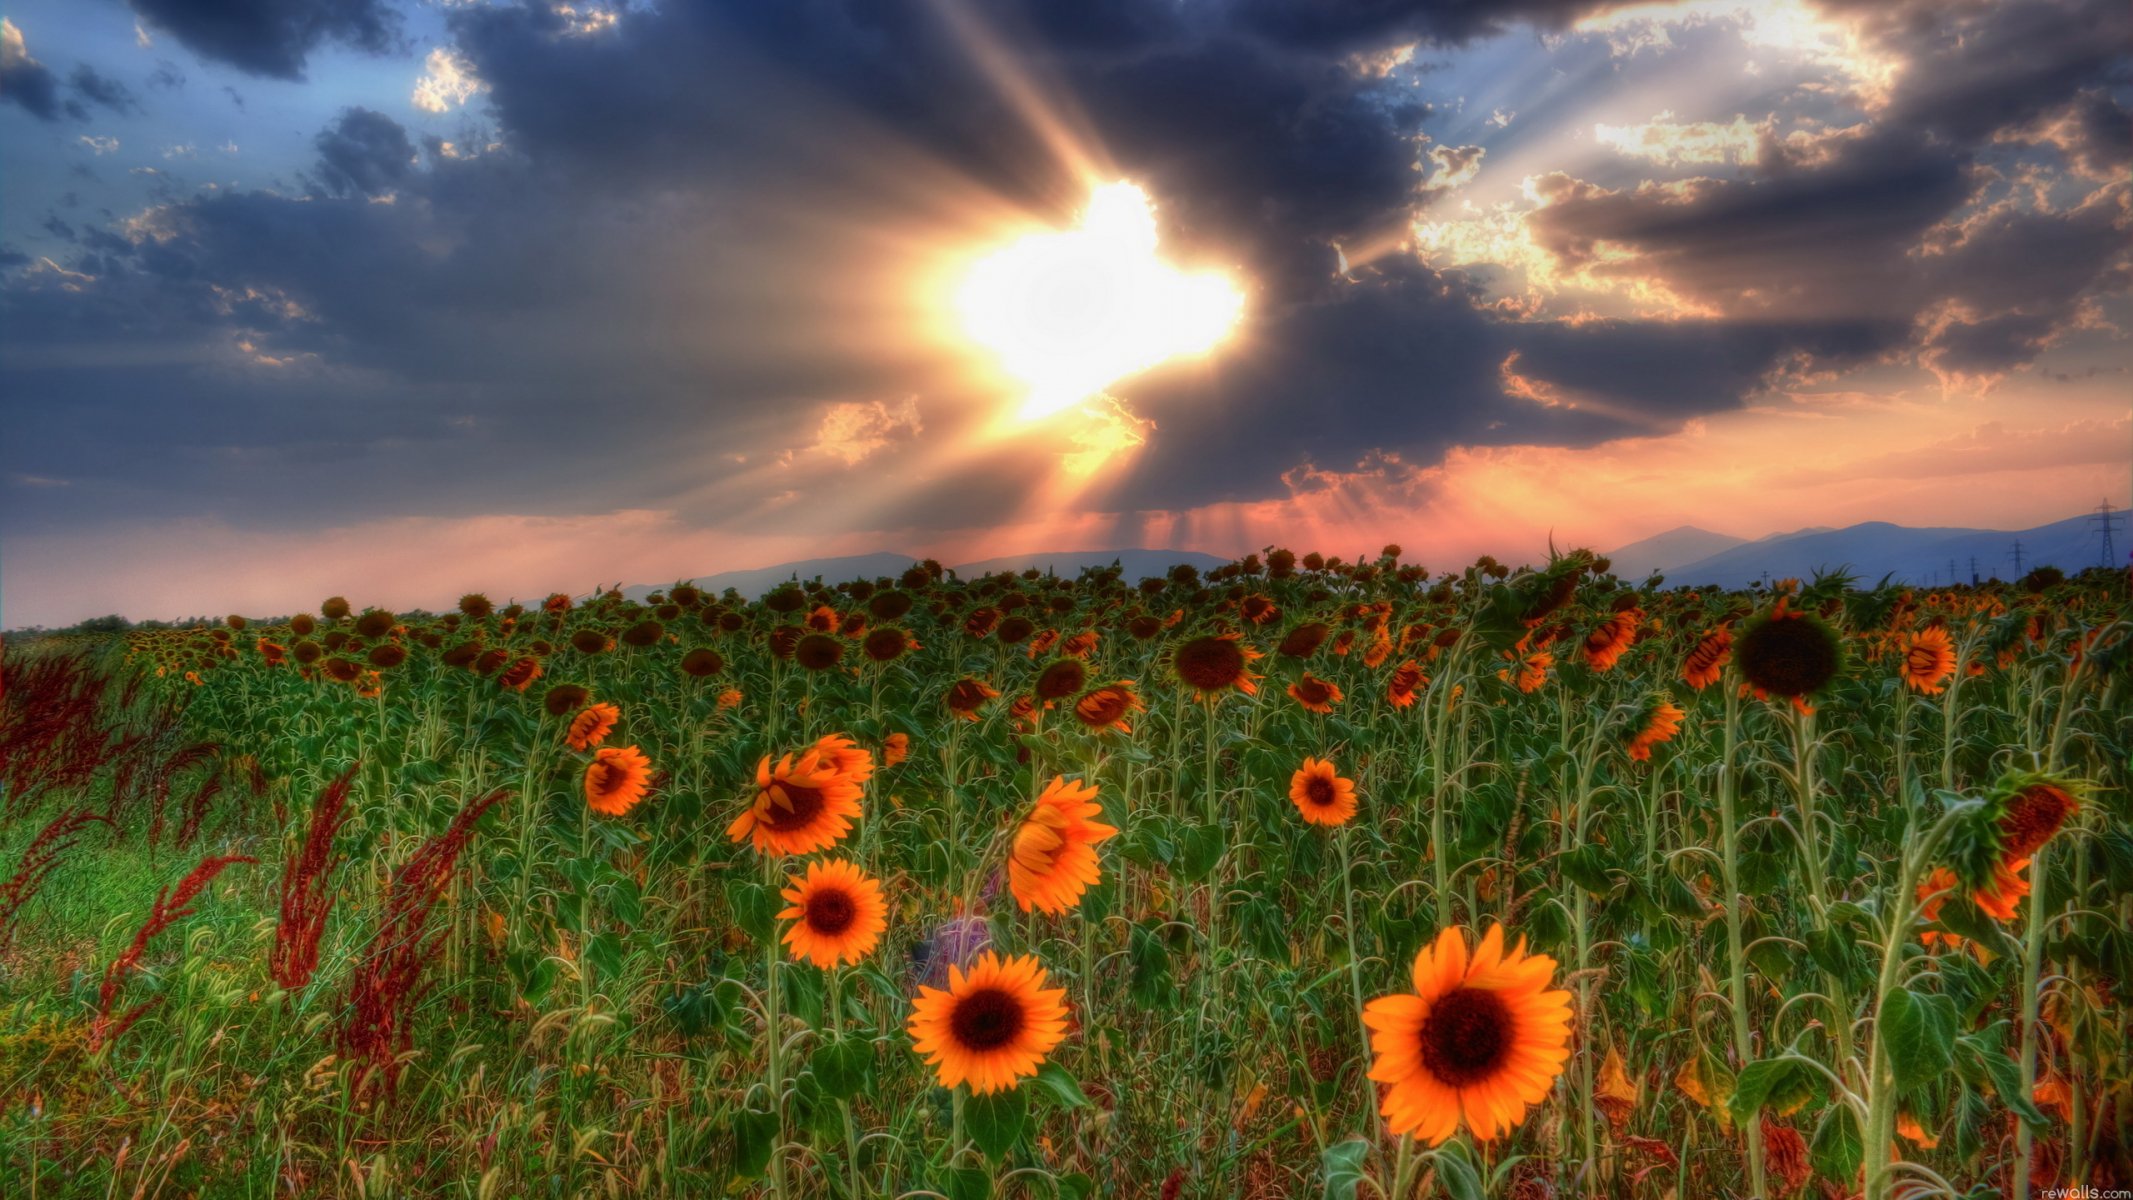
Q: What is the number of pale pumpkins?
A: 0